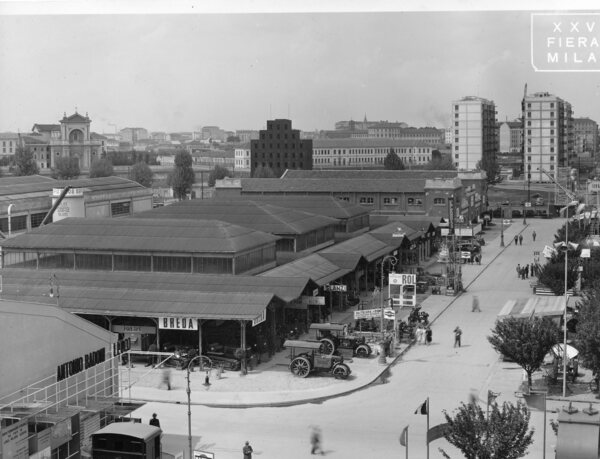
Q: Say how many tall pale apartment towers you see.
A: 2